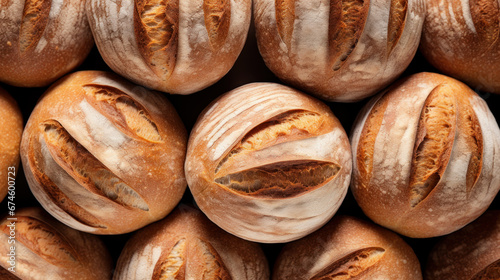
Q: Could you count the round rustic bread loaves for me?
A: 12